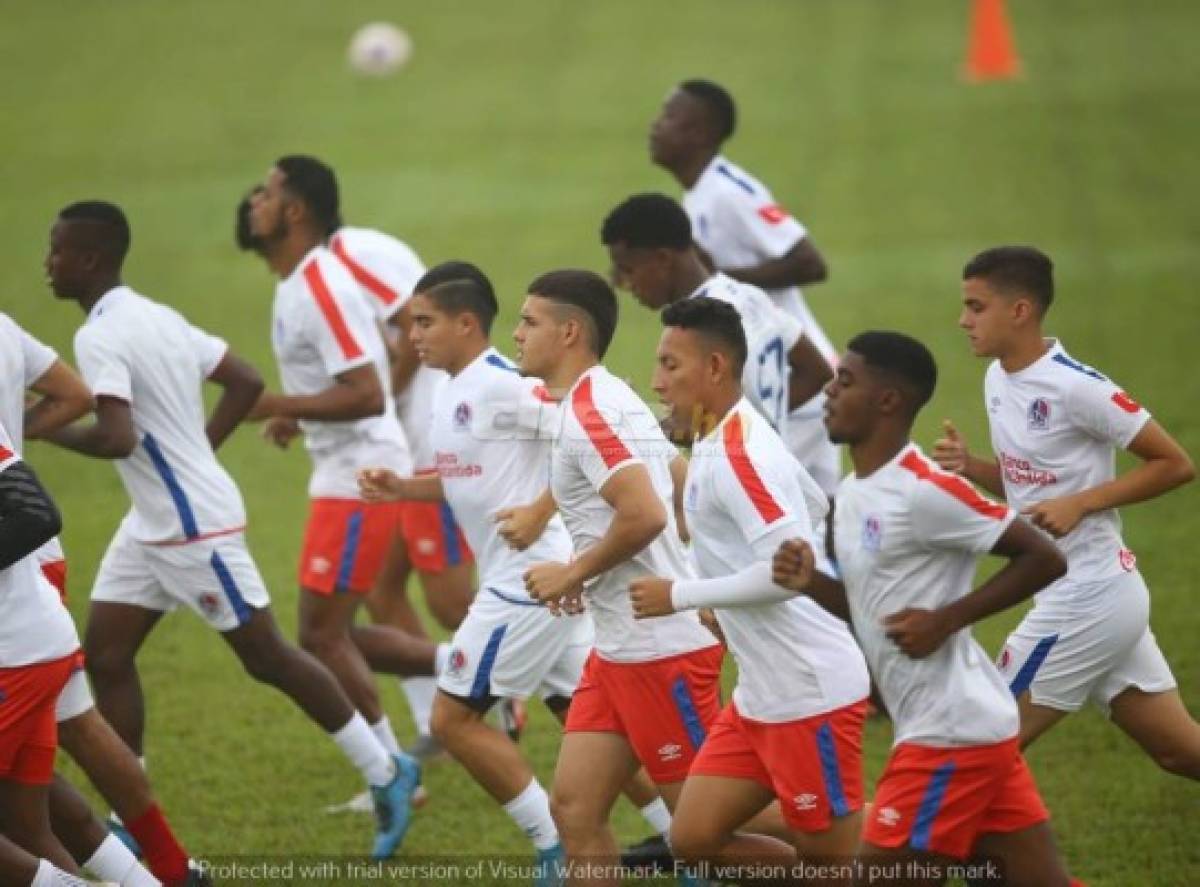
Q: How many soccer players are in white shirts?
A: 12